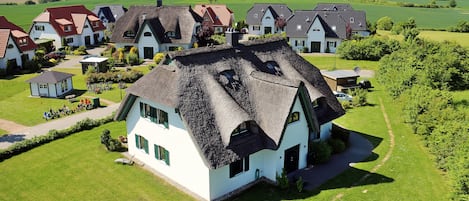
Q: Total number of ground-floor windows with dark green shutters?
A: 2